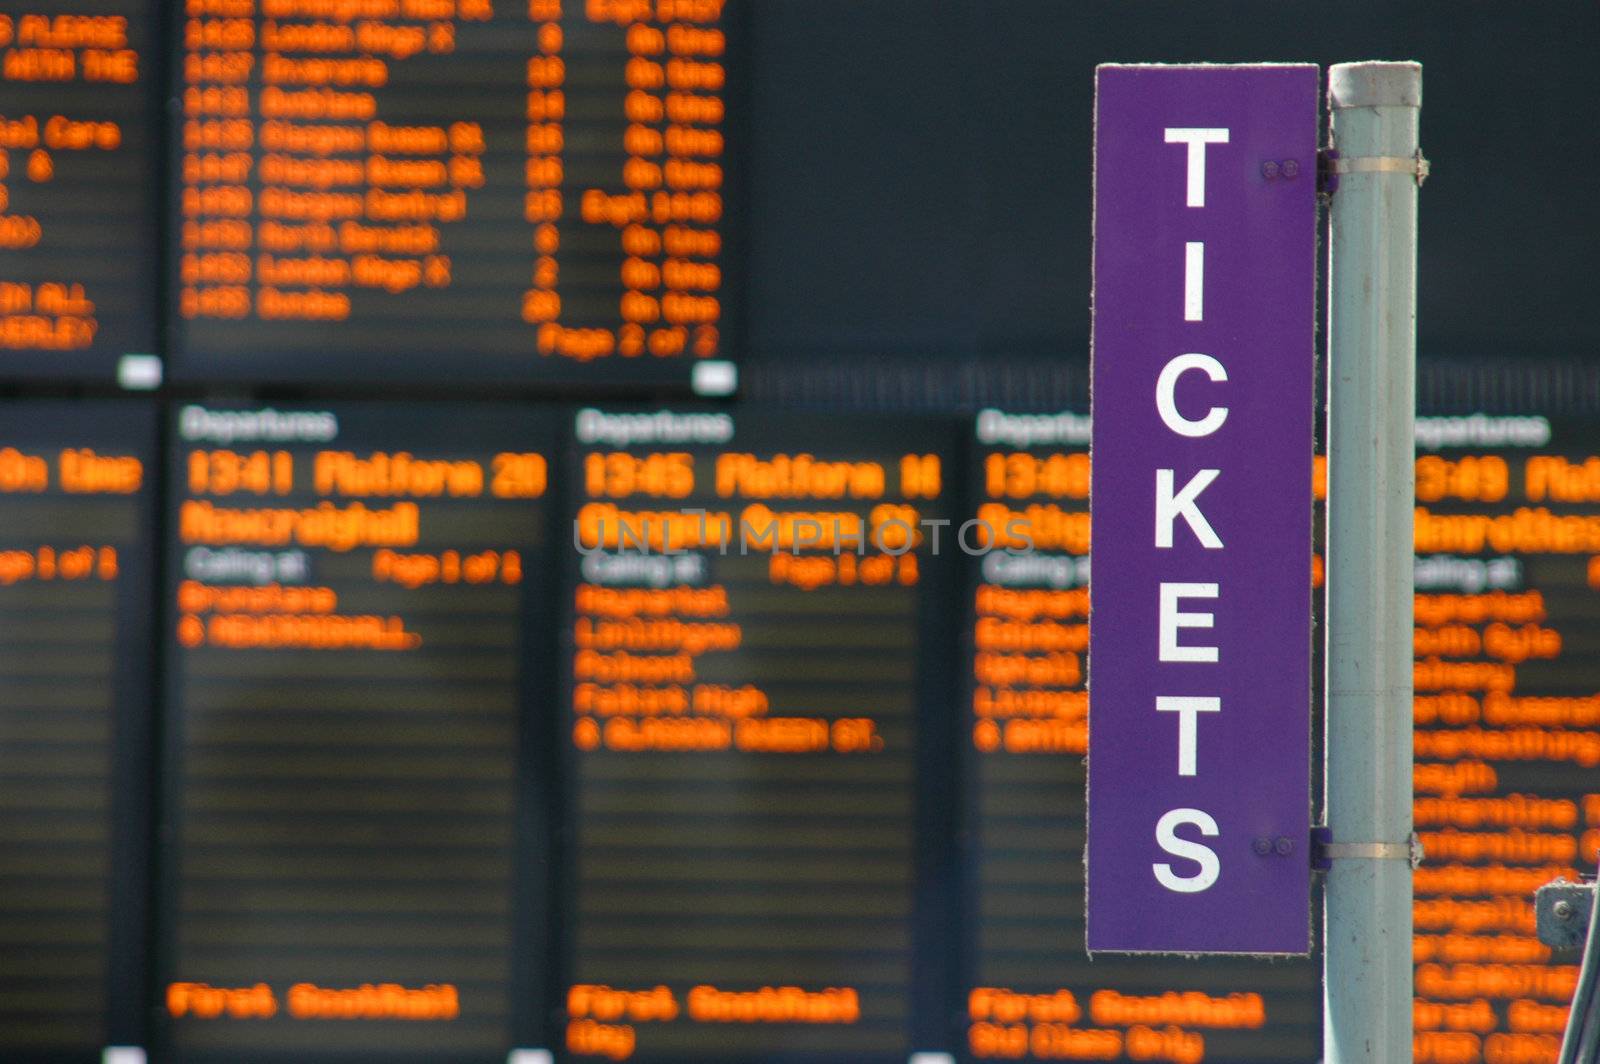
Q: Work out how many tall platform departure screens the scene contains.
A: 5